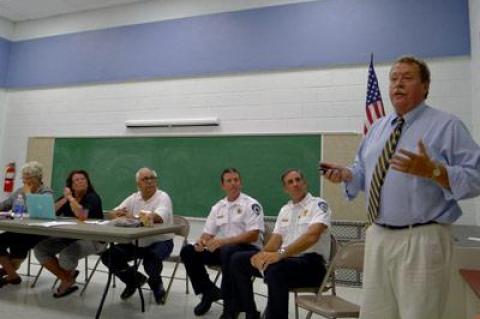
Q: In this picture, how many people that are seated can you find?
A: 5